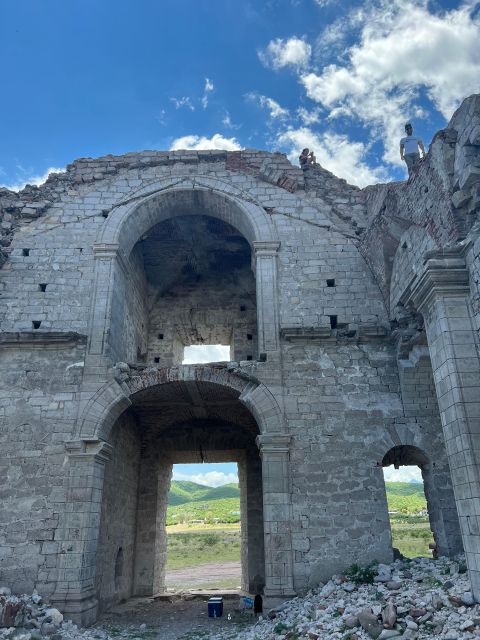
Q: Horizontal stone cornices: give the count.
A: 2